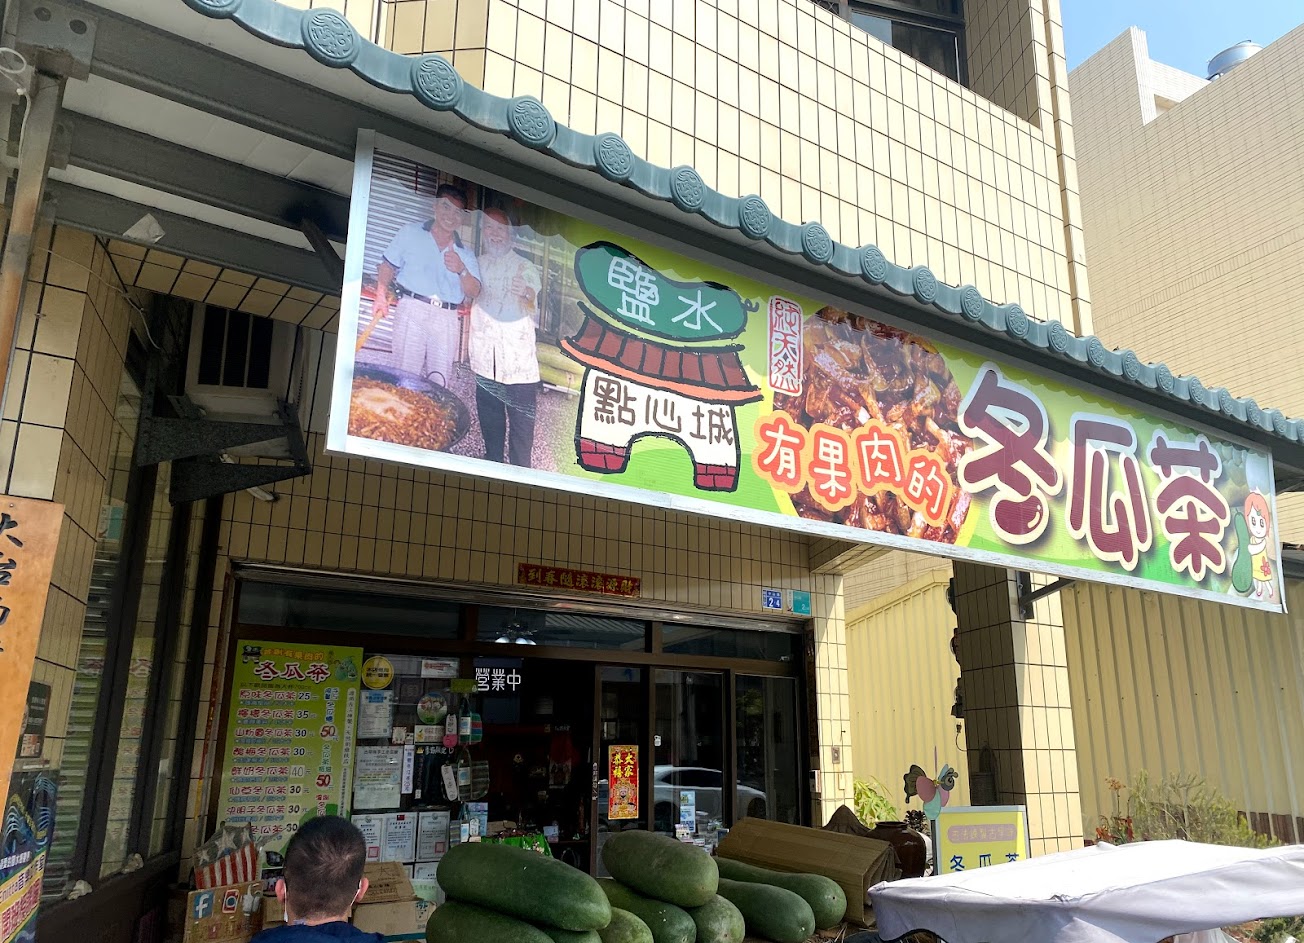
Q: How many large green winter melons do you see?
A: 9